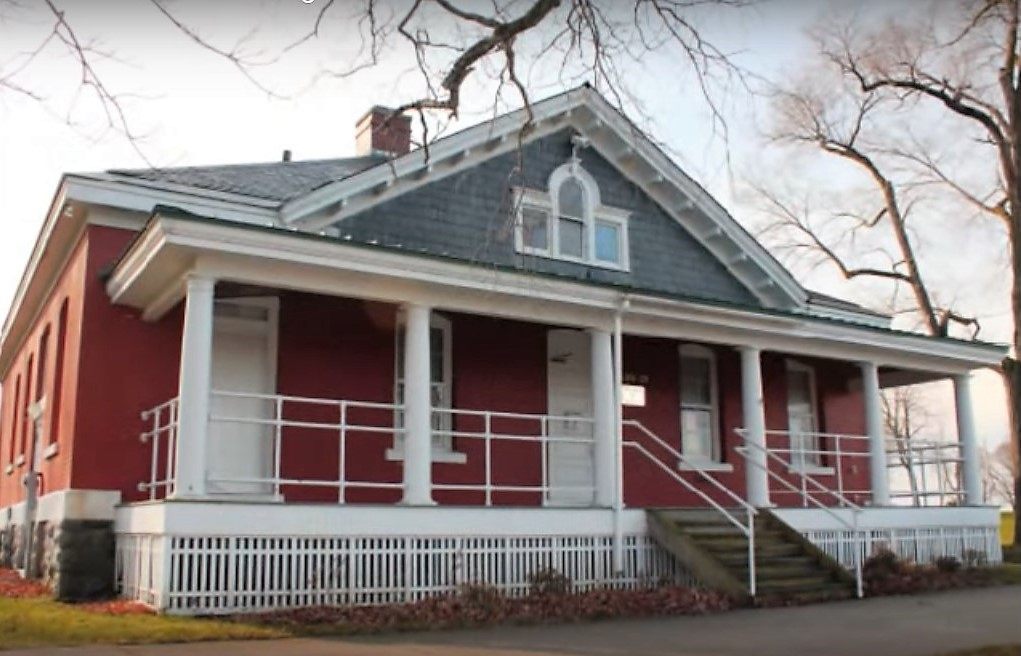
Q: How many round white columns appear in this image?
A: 6